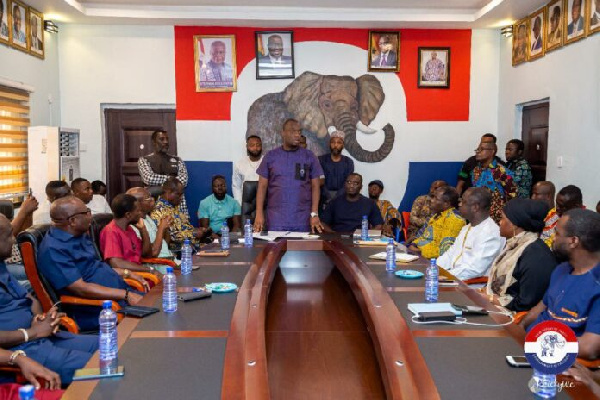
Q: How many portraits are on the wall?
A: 12